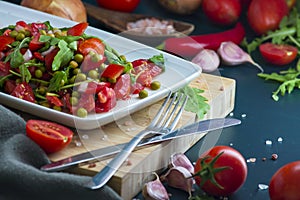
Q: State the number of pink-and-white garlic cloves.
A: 5